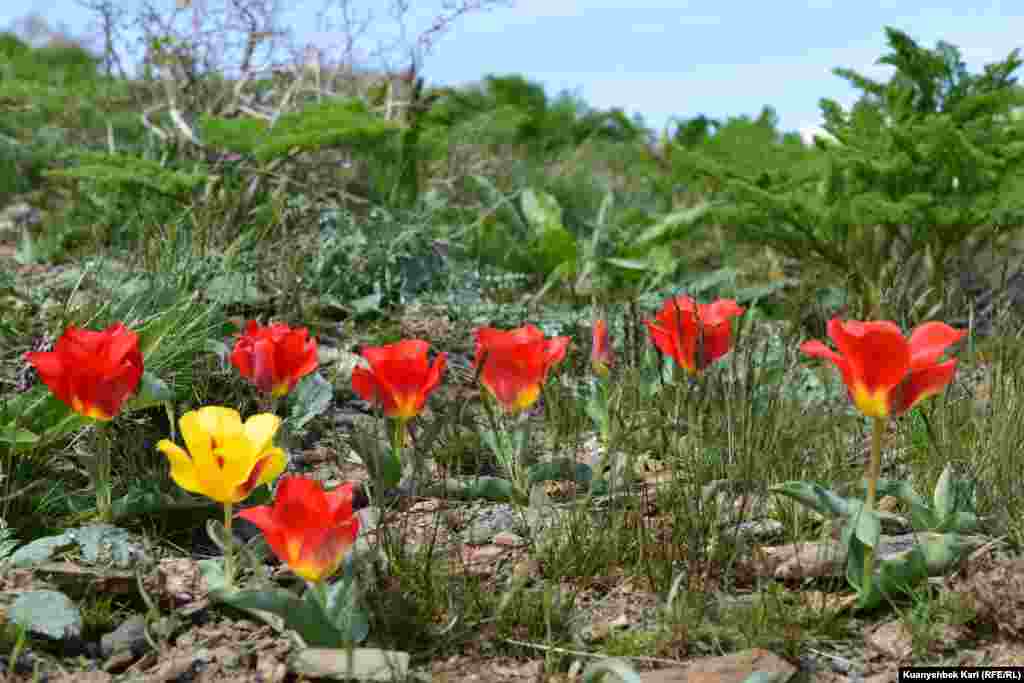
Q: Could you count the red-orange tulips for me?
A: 8